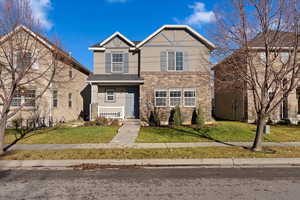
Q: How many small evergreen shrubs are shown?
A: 3